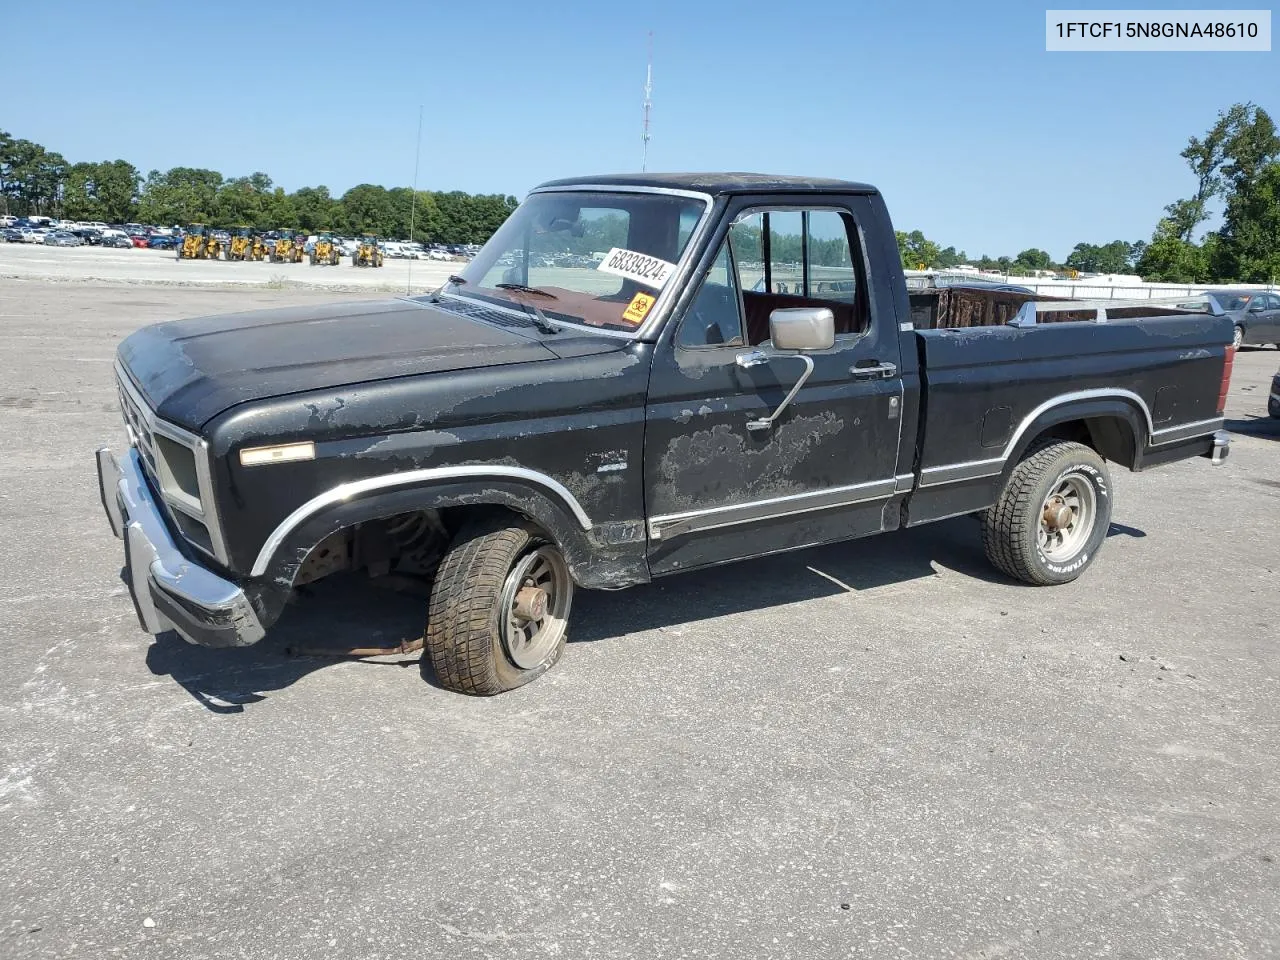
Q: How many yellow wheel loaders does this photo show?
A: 5